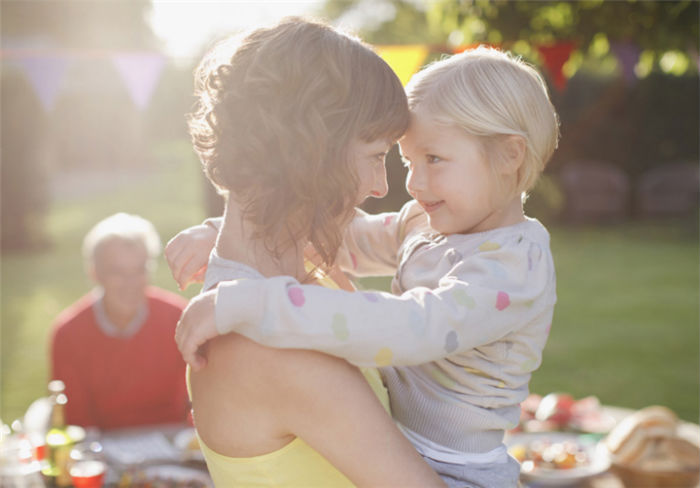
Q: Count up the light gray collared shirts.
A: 1